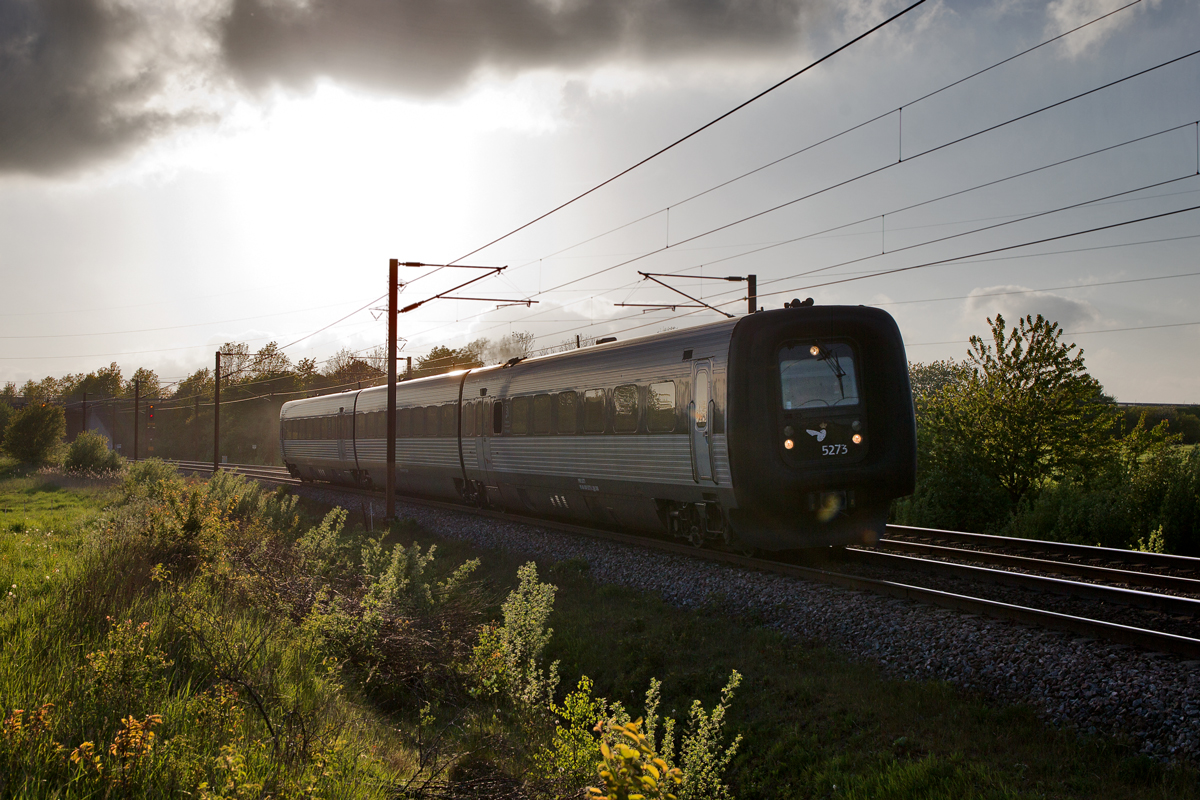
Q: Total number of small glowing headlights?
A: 3